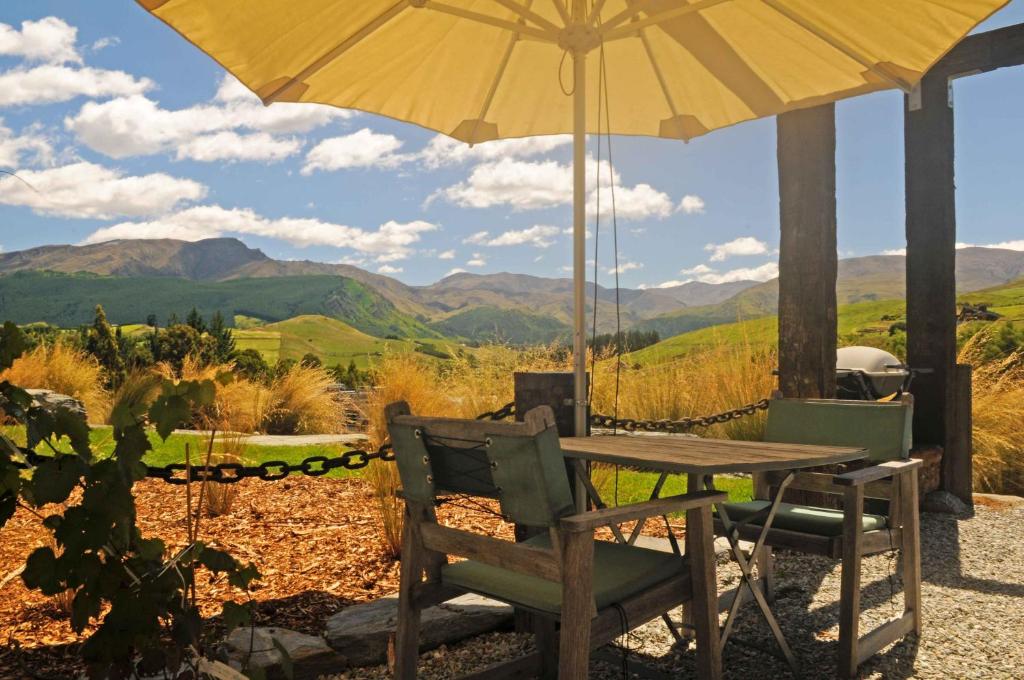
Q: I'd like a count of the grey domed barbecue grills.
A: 1